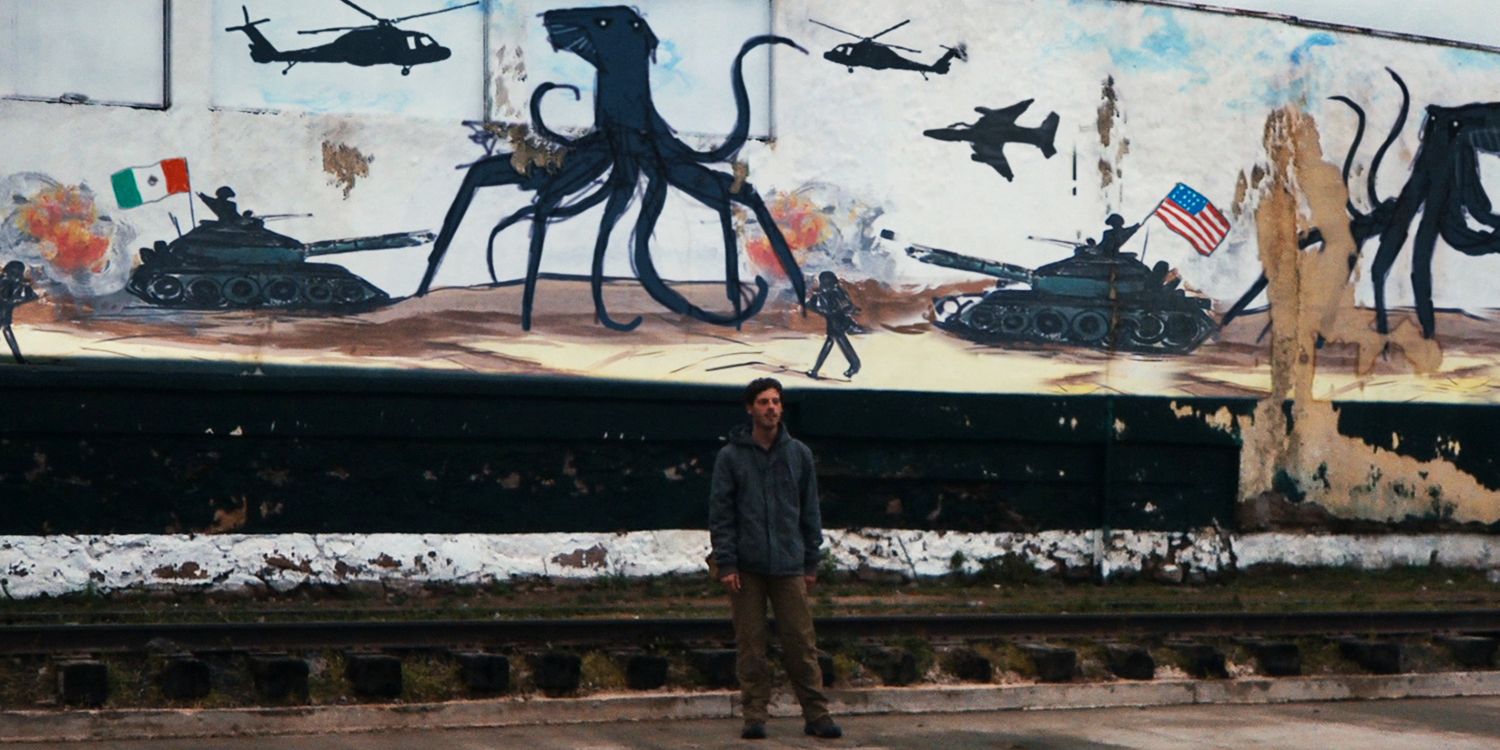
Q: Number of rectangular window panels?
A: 3